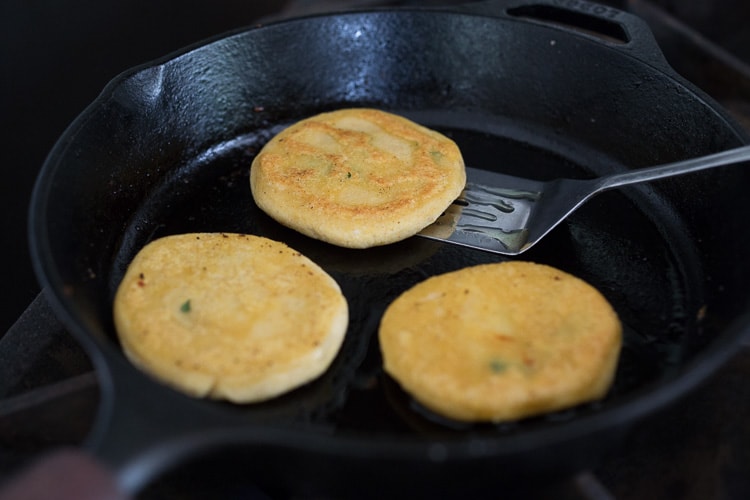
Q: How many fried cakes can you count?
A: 3